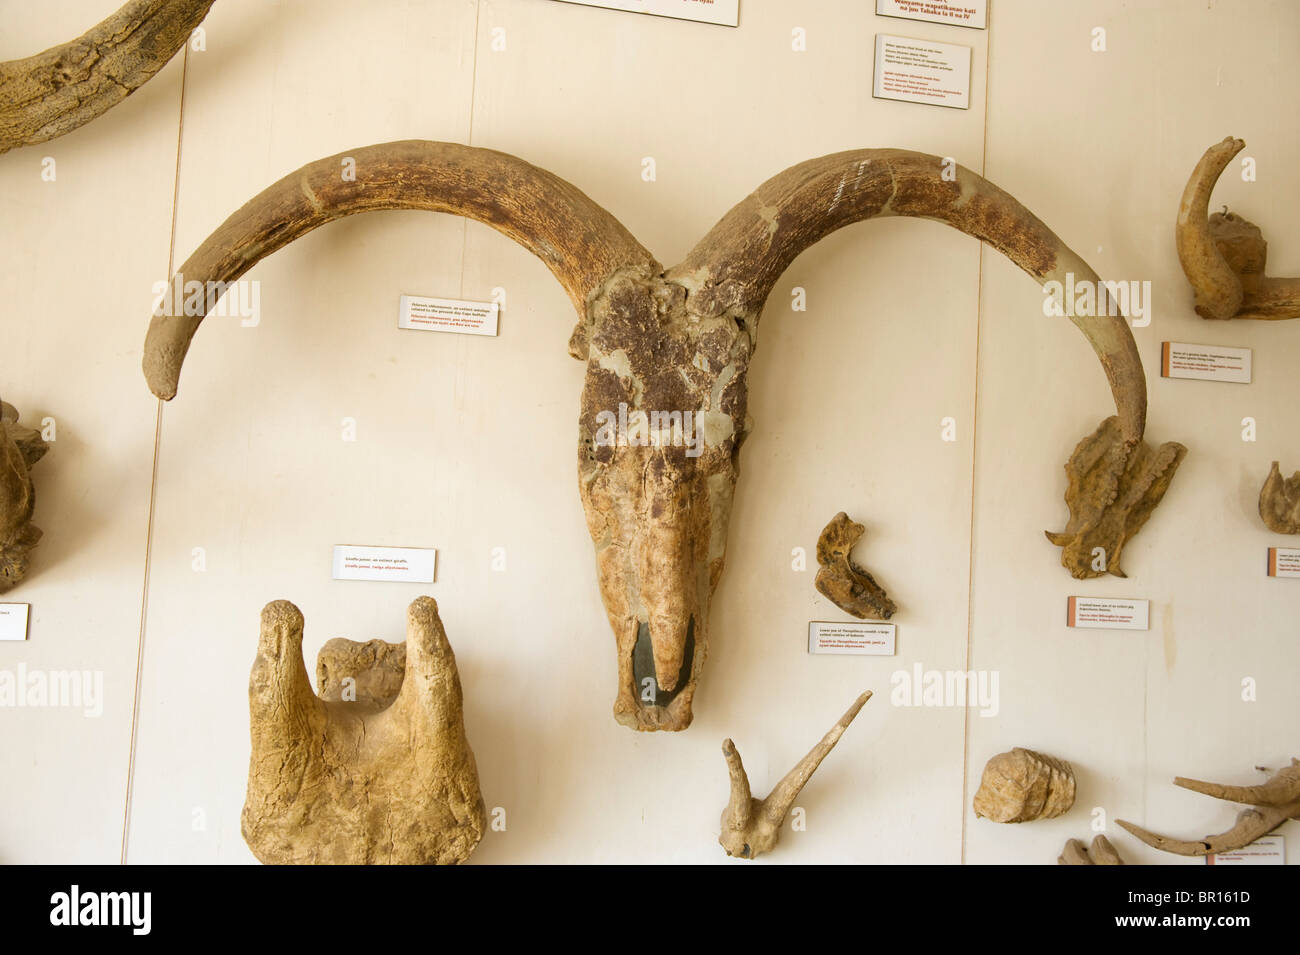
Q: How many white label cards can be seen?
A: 11